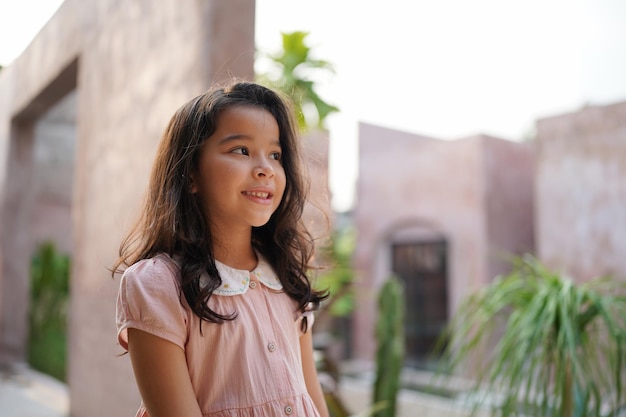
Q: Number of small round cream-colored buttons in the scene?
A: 3